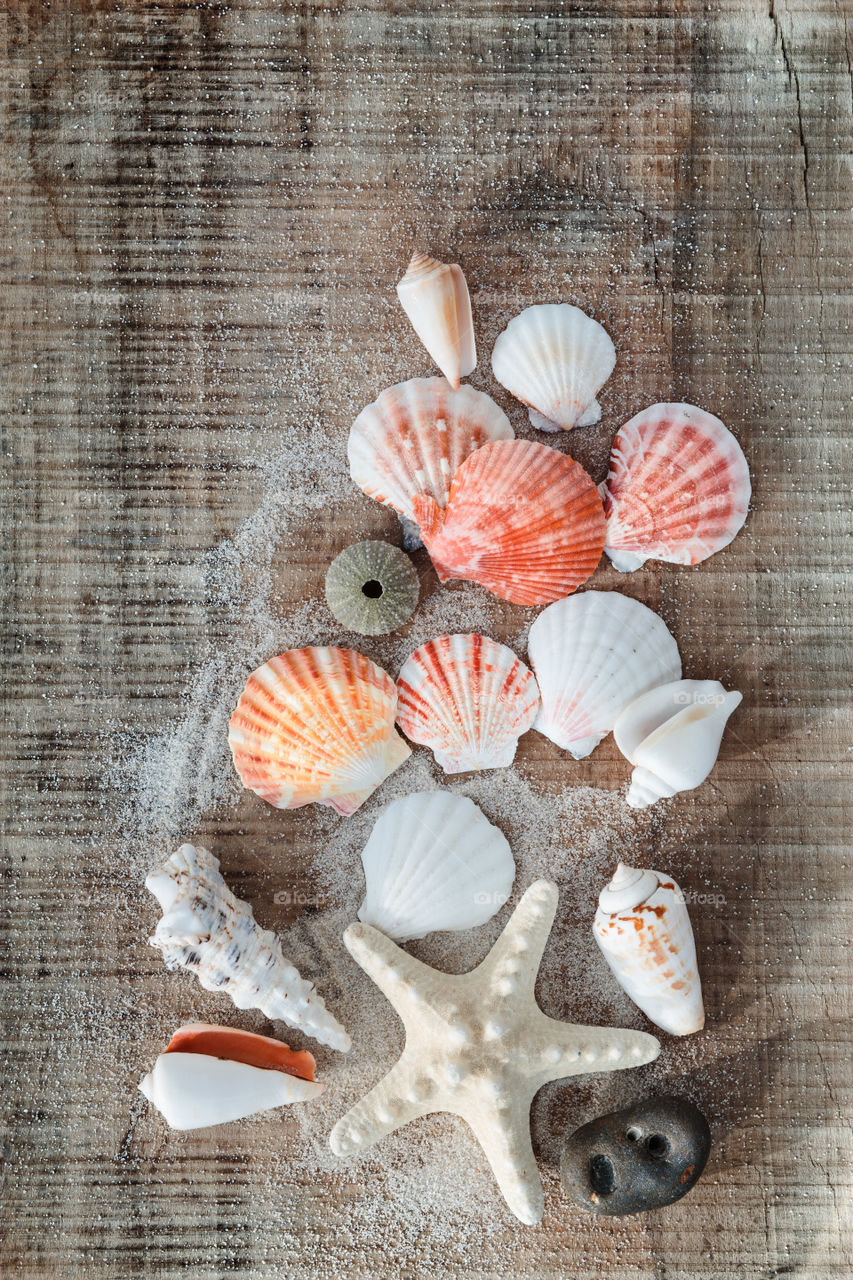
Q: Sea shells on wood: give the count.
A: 13